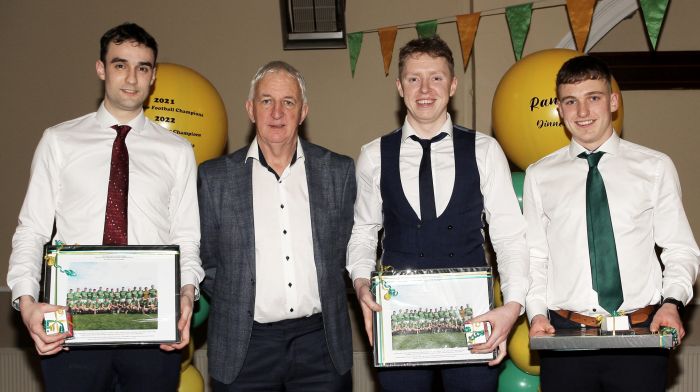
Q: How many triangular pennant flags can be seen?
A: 7